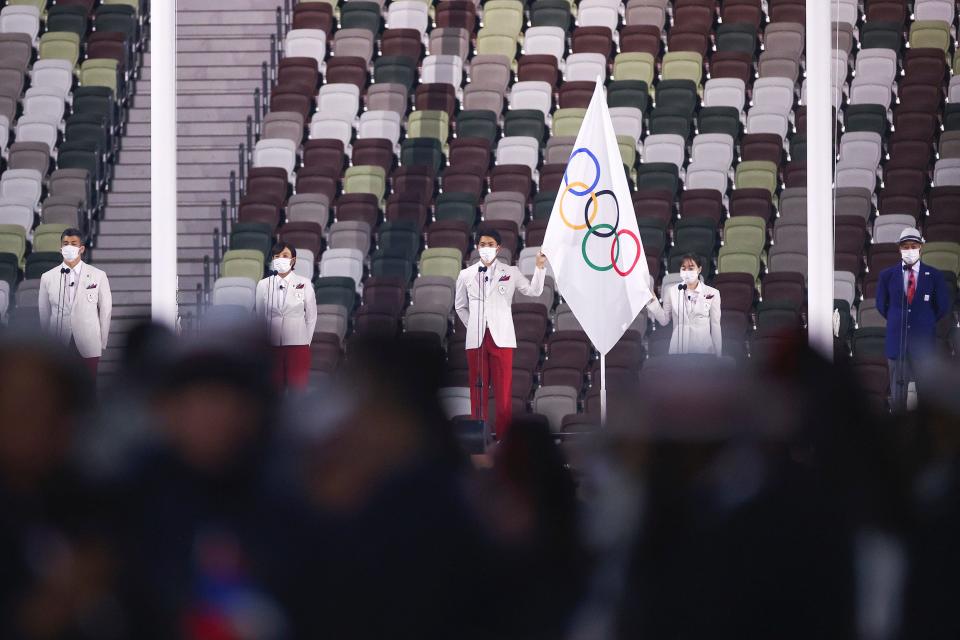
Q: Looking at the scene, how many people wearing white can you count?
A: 4